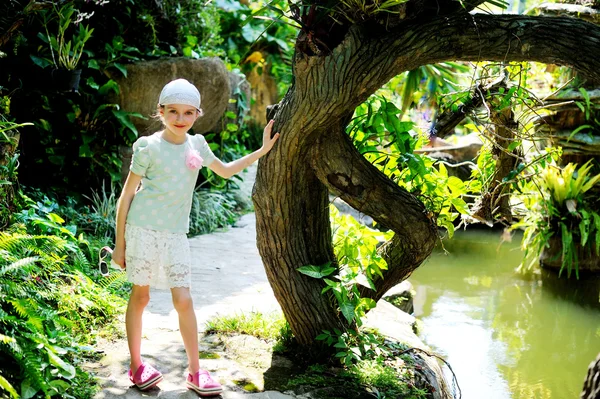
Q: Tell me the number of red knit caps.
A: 0